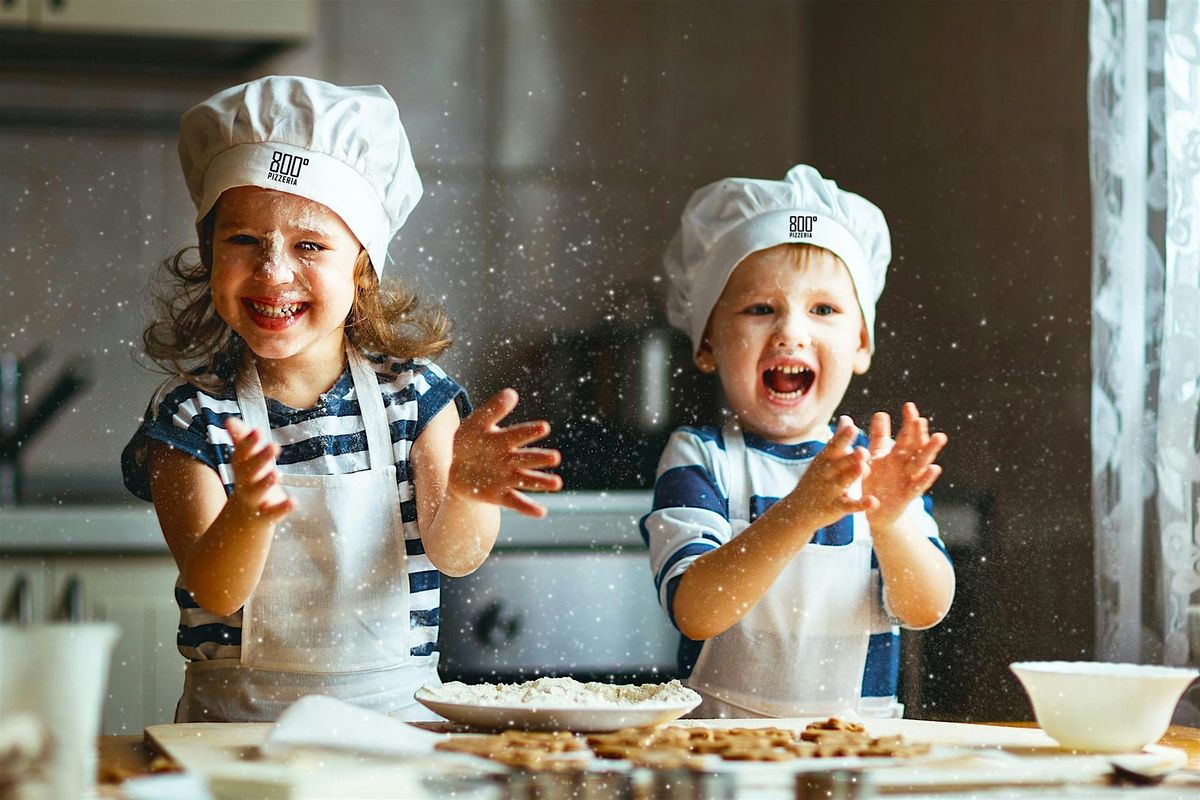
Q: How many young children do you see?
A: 2